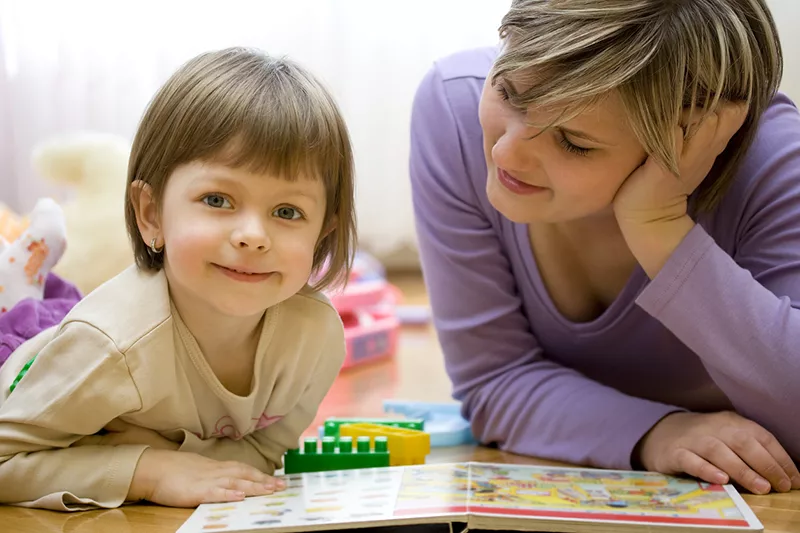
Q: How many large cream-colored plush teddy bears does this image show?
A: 1